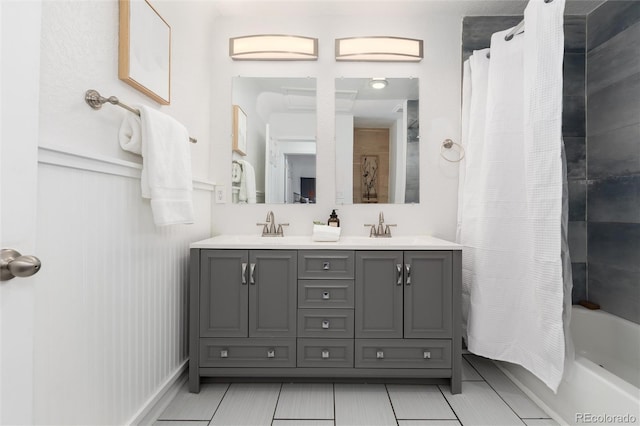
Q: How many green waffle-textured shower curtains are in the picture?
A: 0